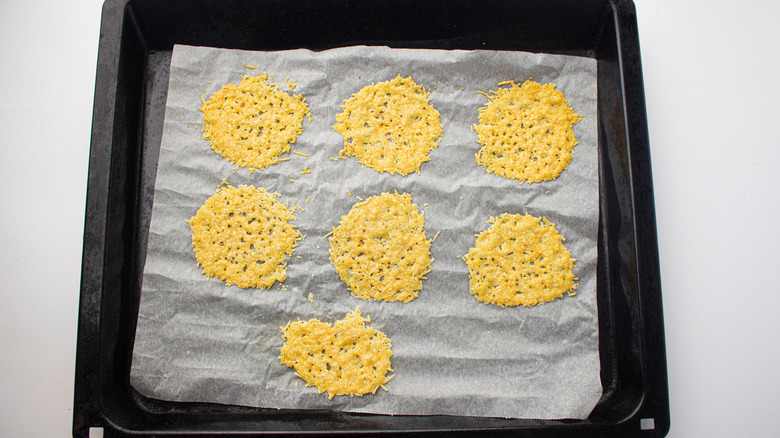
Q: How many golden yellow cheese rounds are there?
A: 7